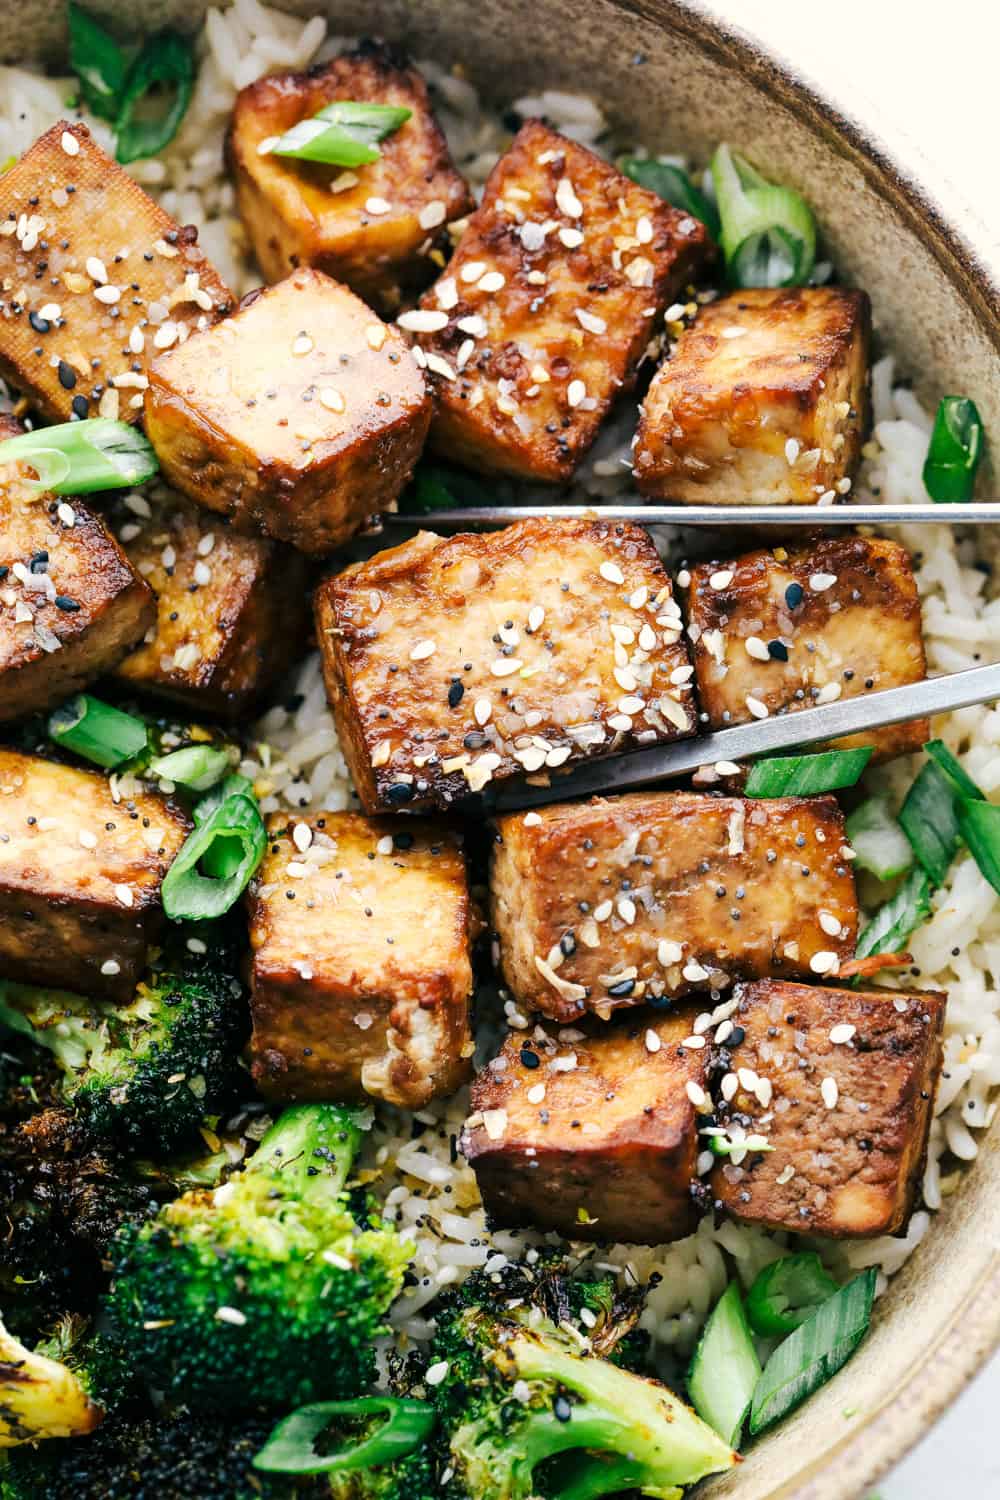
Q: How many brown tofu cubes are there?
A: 14